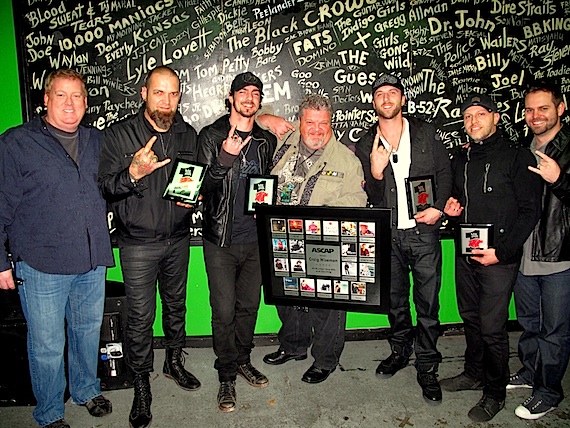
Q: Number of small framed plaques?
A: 4